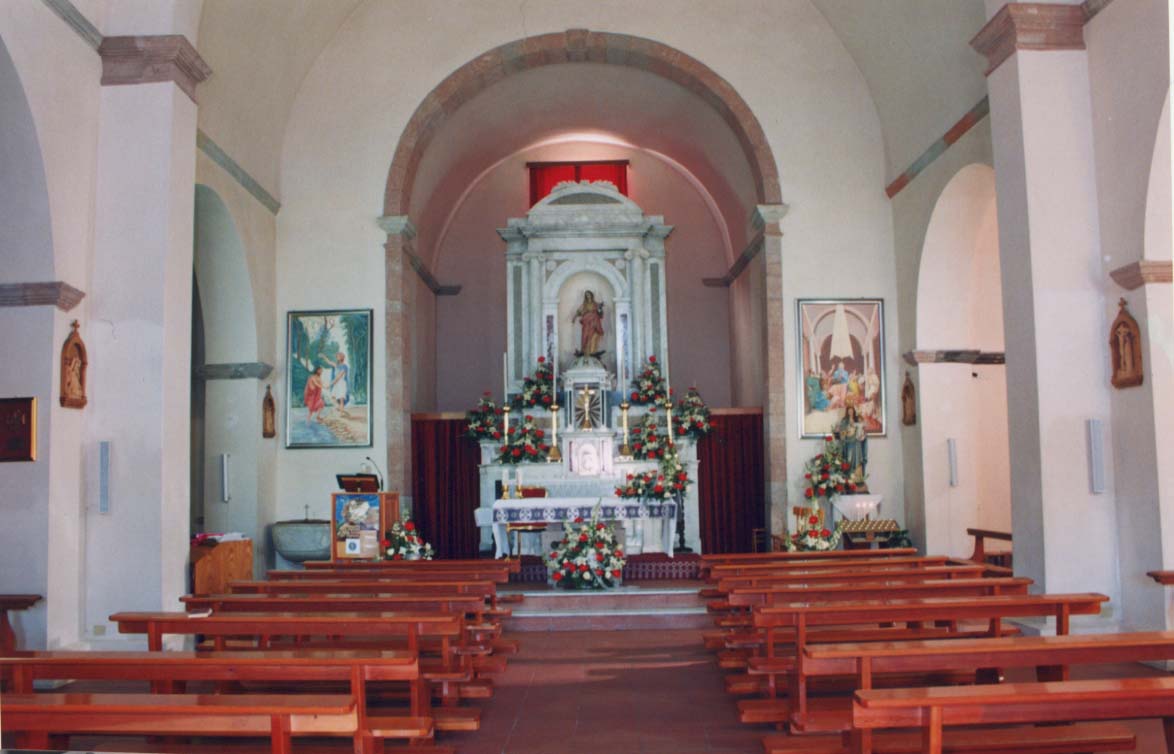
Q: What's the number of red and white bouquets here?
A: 11